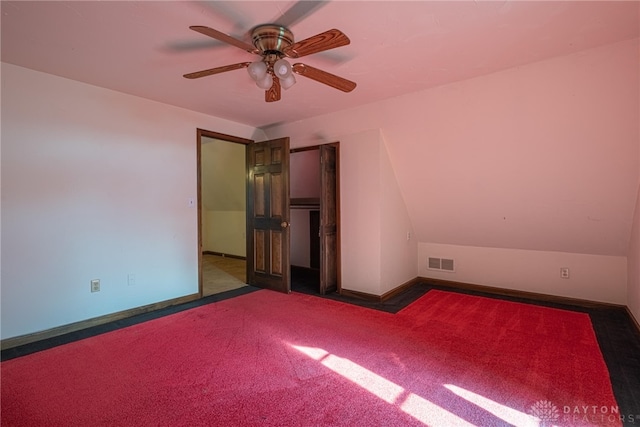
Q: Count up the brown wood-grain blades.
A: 5